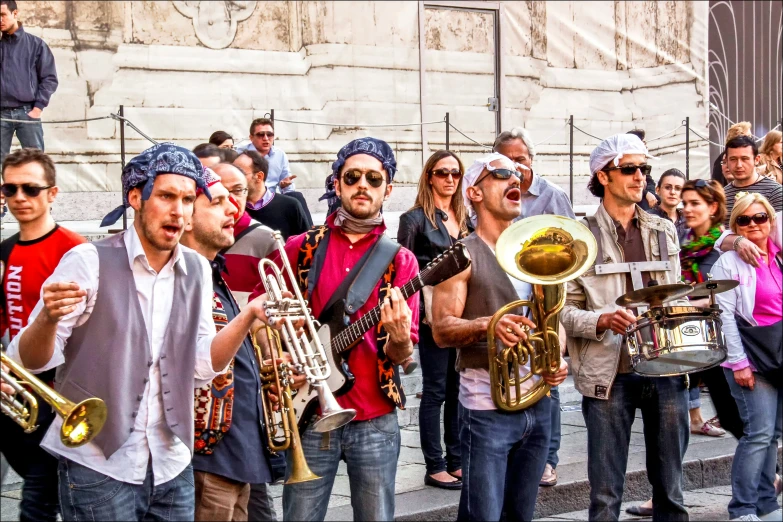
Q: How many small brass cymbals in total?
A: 2